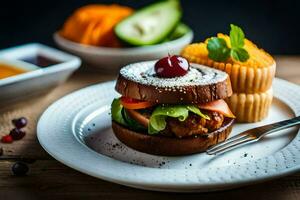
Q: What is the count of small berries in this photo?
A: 4